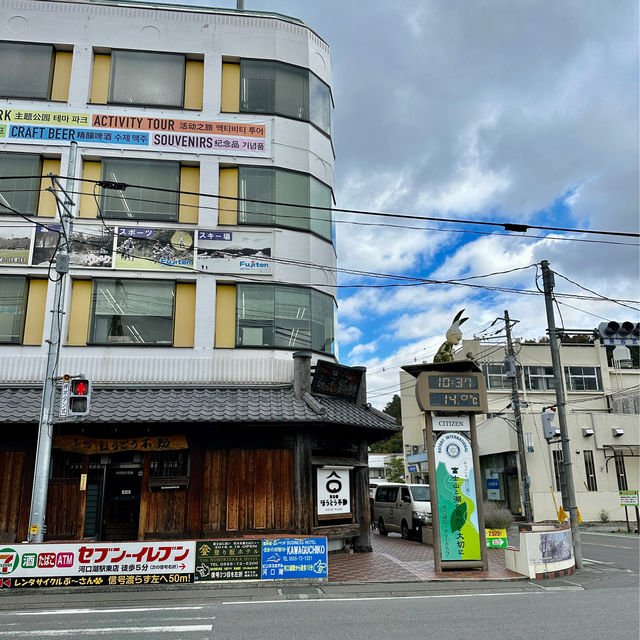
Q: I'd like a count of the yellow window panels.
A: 12